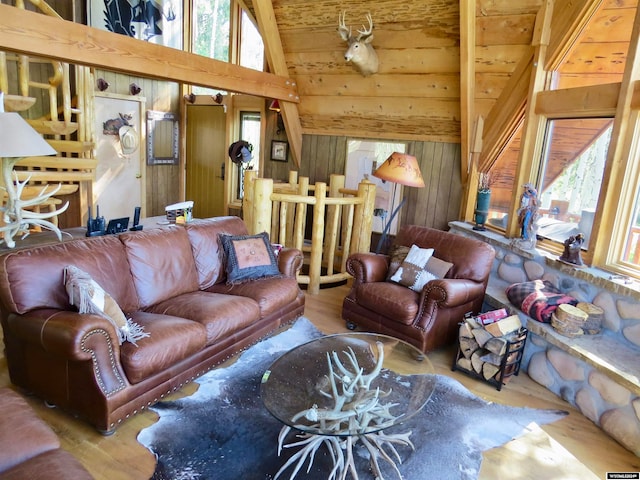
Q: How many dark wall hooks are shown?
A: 4